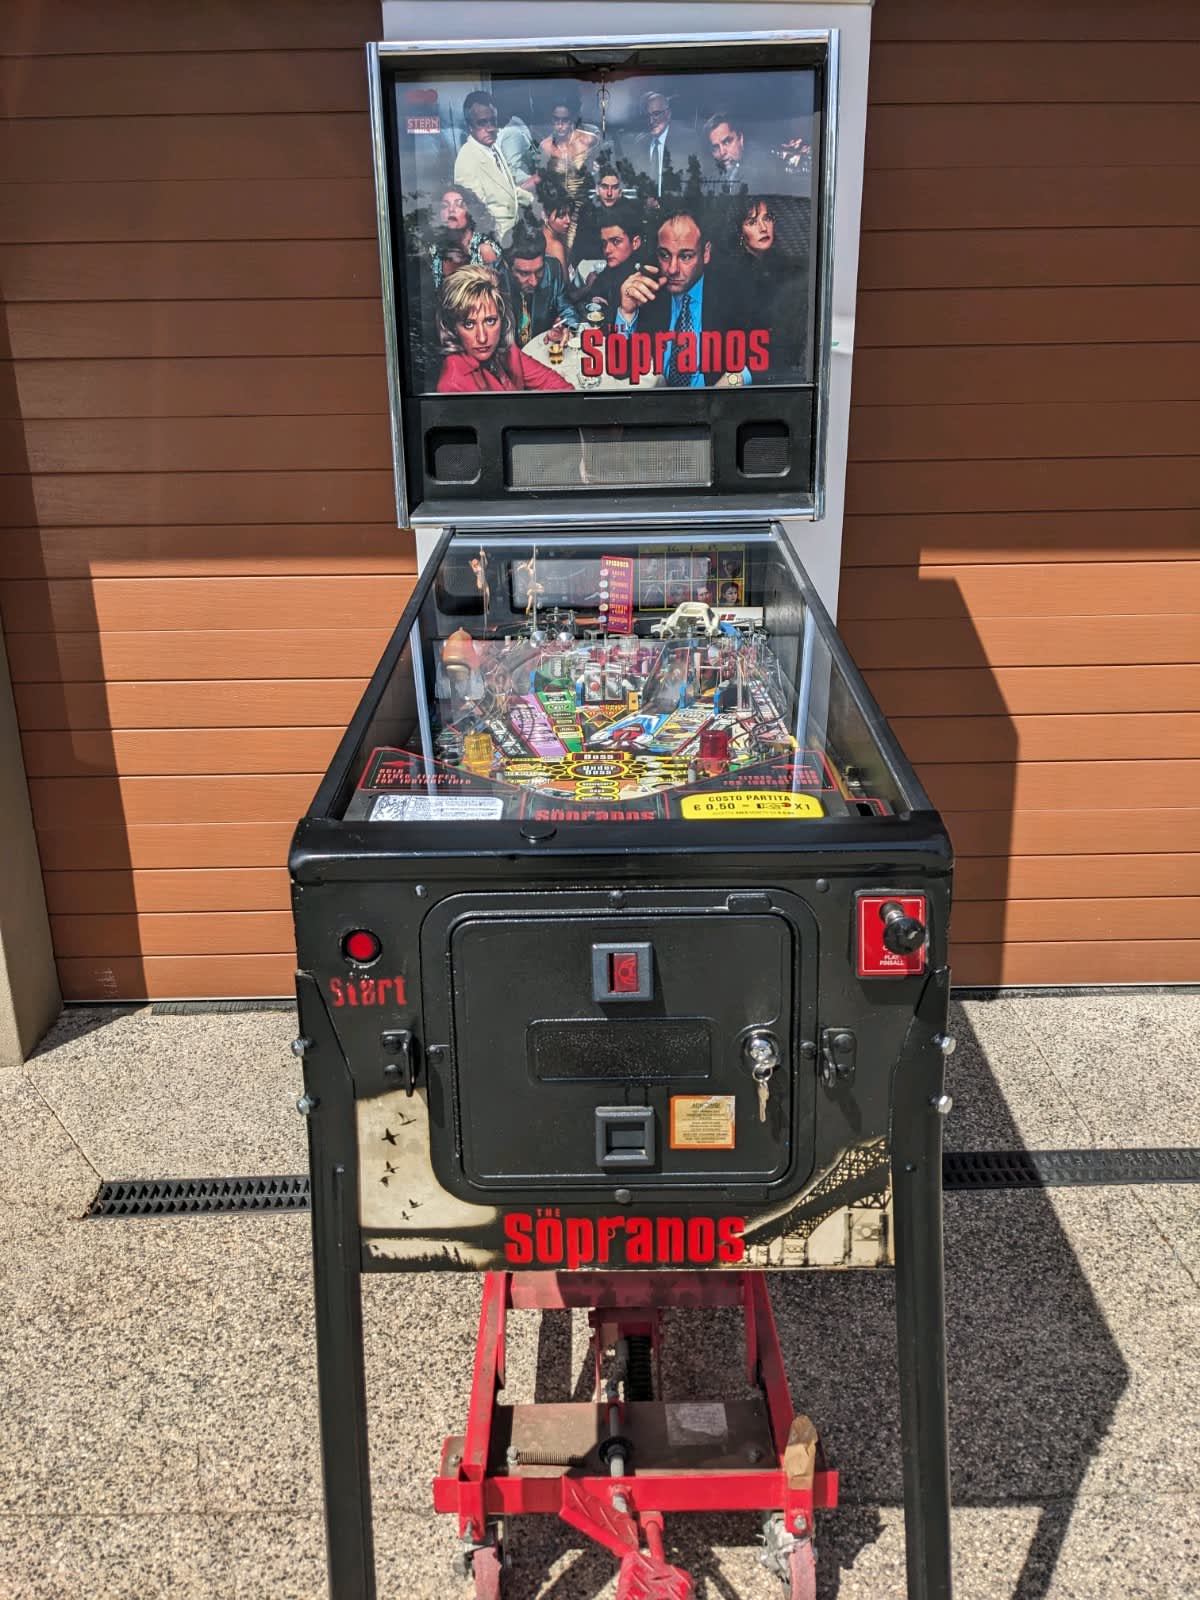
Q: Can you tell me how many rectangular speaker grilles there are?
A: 2